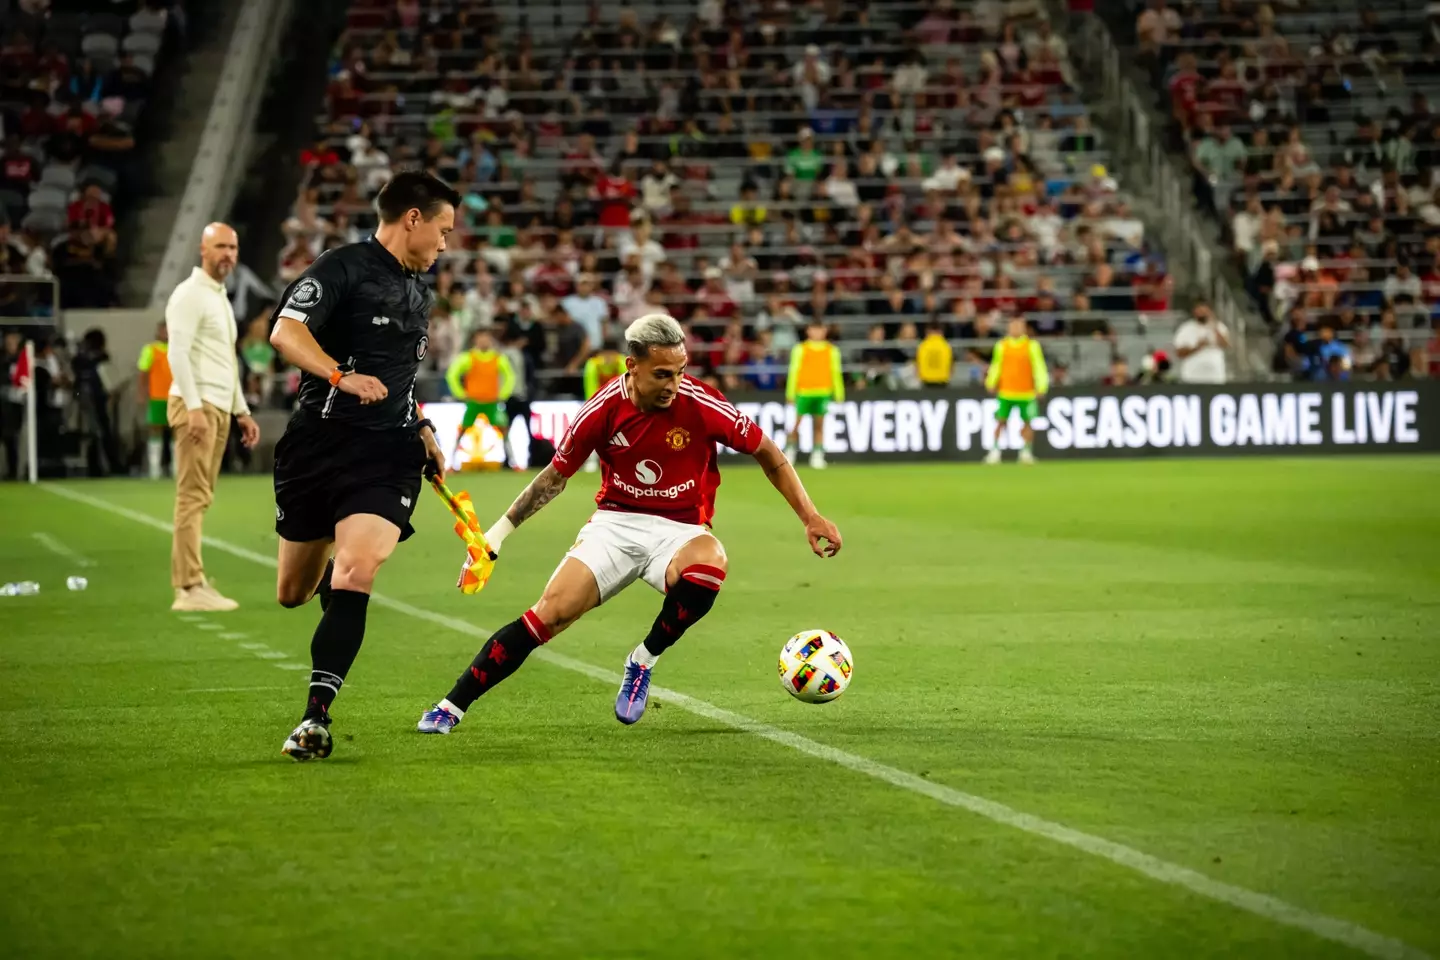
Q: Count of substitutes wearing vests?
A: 5